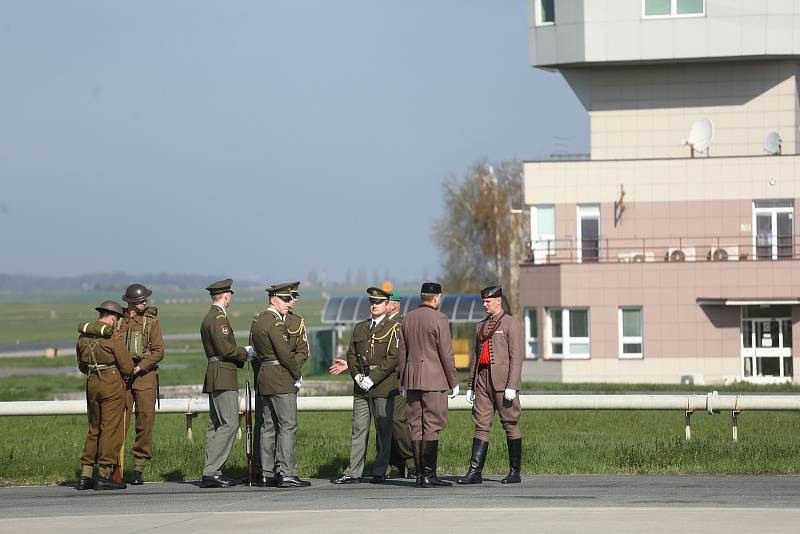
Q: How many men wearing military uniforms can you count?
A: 9